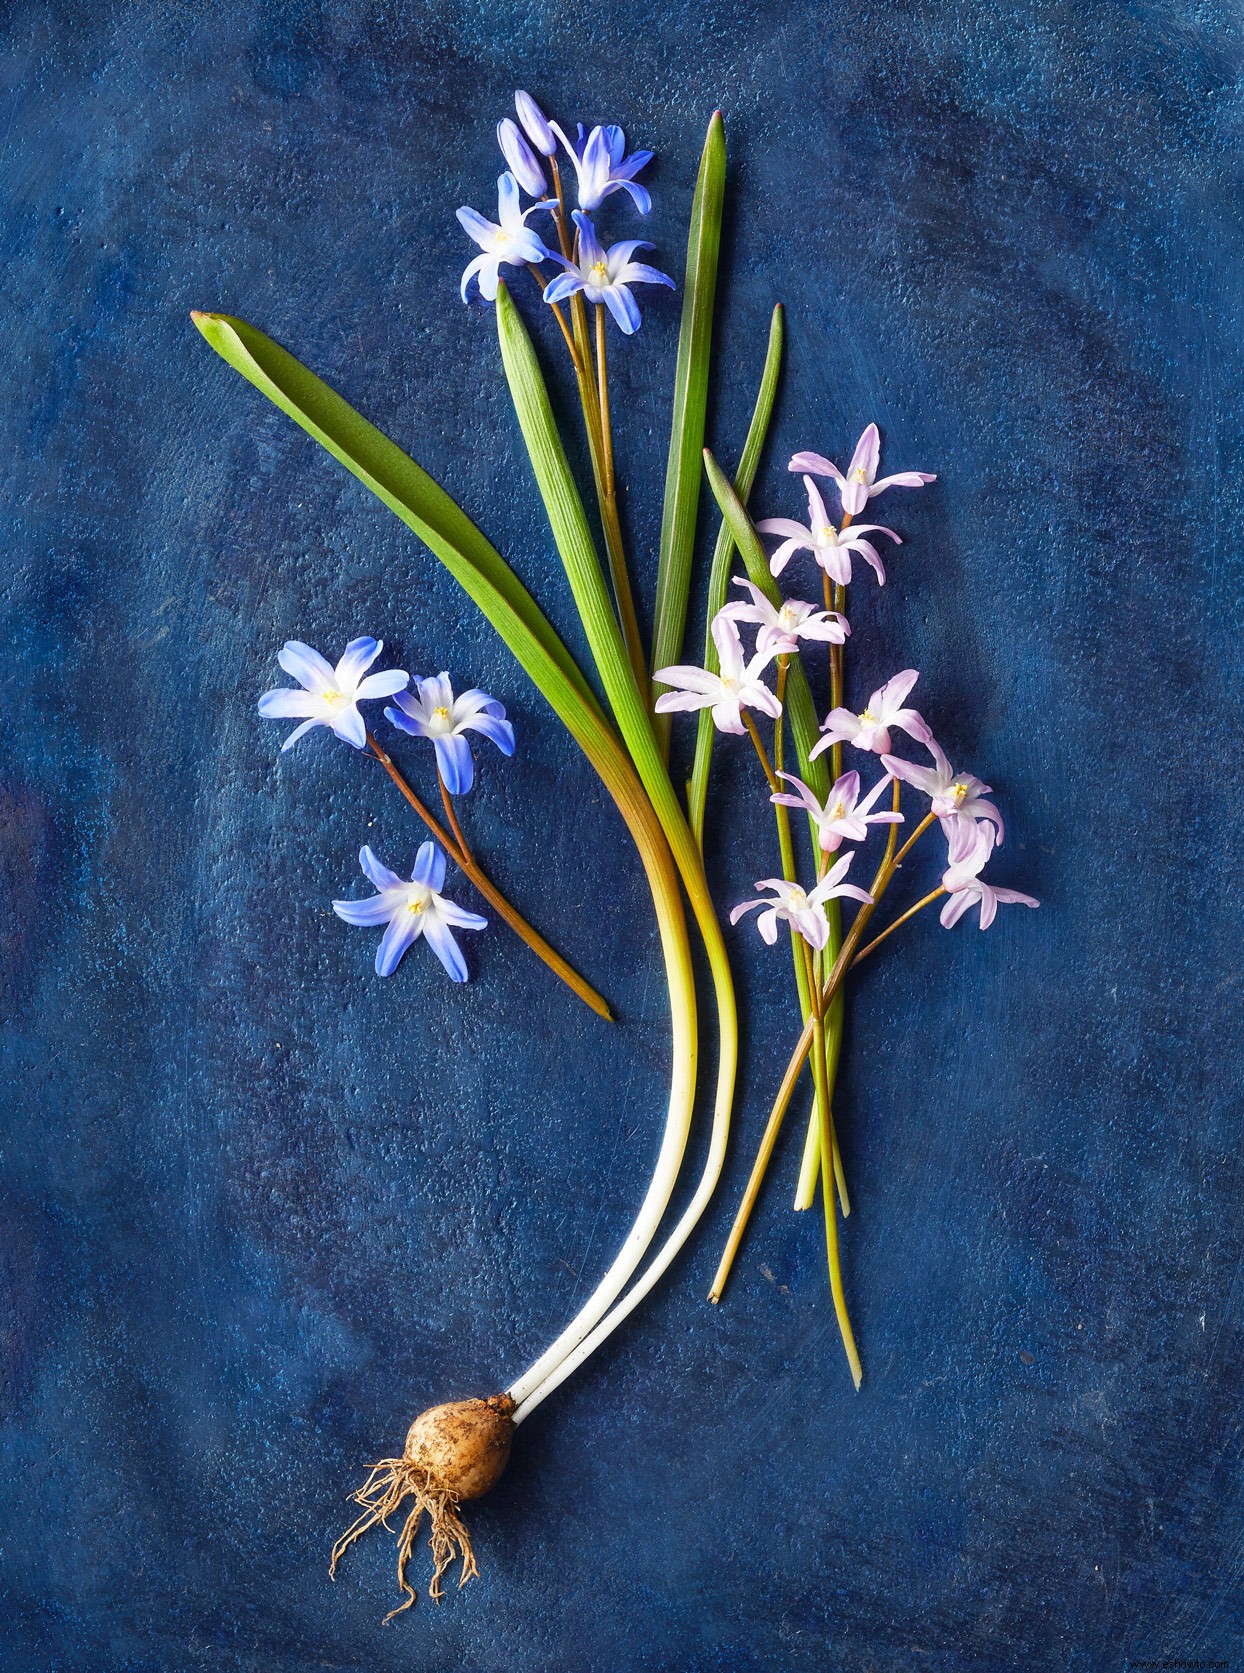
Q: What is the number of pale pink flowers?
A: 9